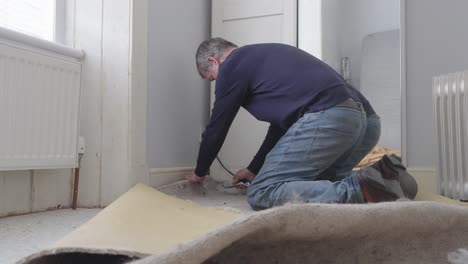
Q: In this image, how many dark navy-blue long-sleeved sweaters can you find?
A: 1